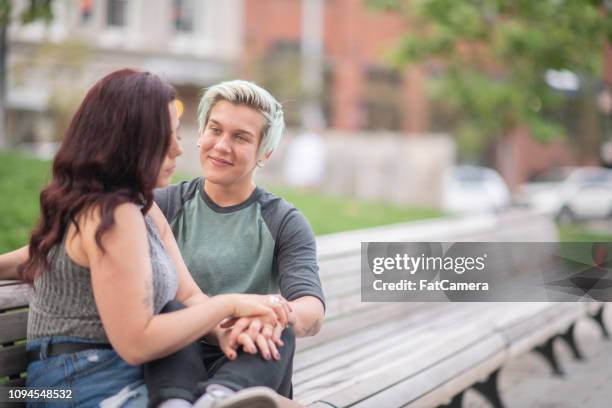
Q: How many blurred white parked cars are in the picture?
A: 2